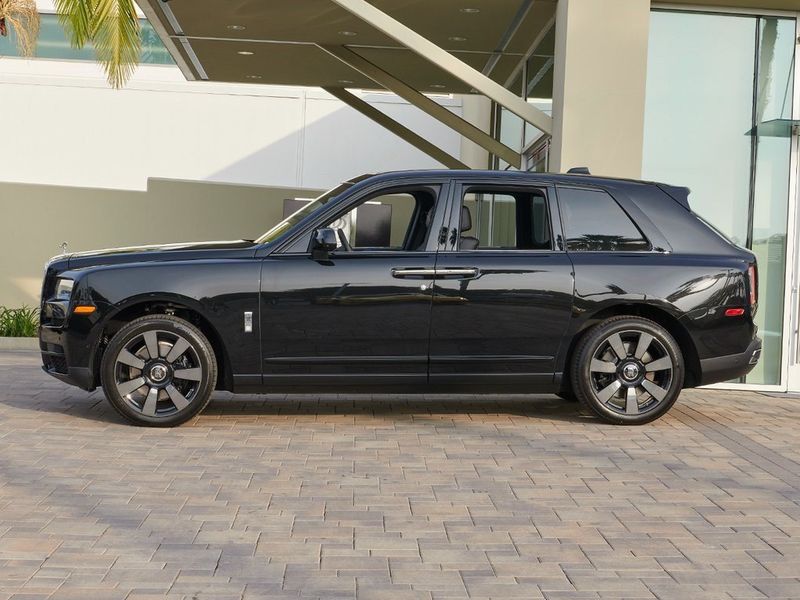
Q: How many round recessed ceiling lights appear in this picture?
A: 8